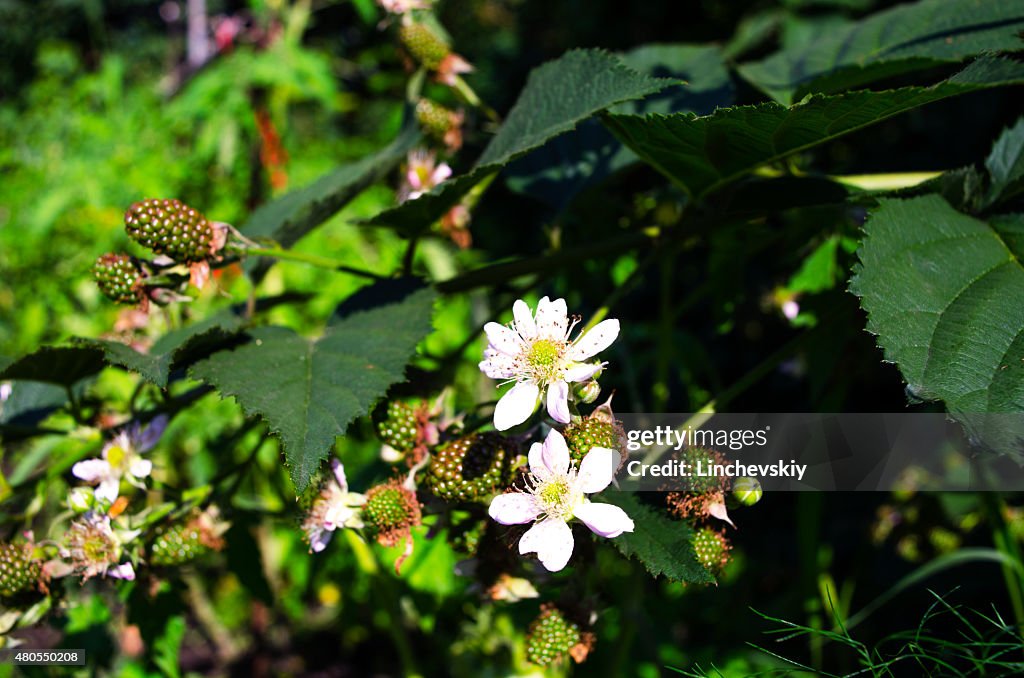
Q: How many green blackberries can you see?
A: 13